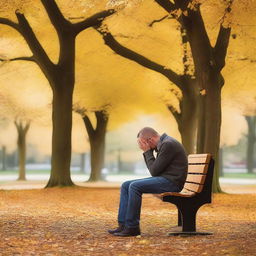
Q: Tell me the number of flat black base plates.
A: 1